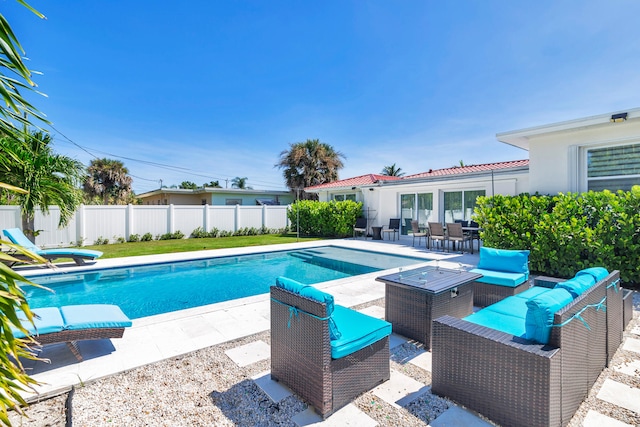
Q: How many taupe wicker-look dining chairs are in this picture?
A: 3